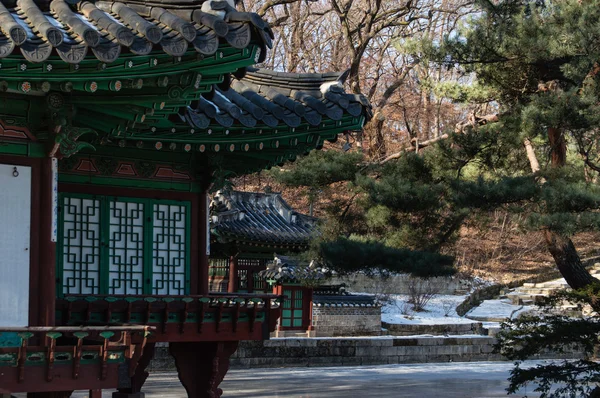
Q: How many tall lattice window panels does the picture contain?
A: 3